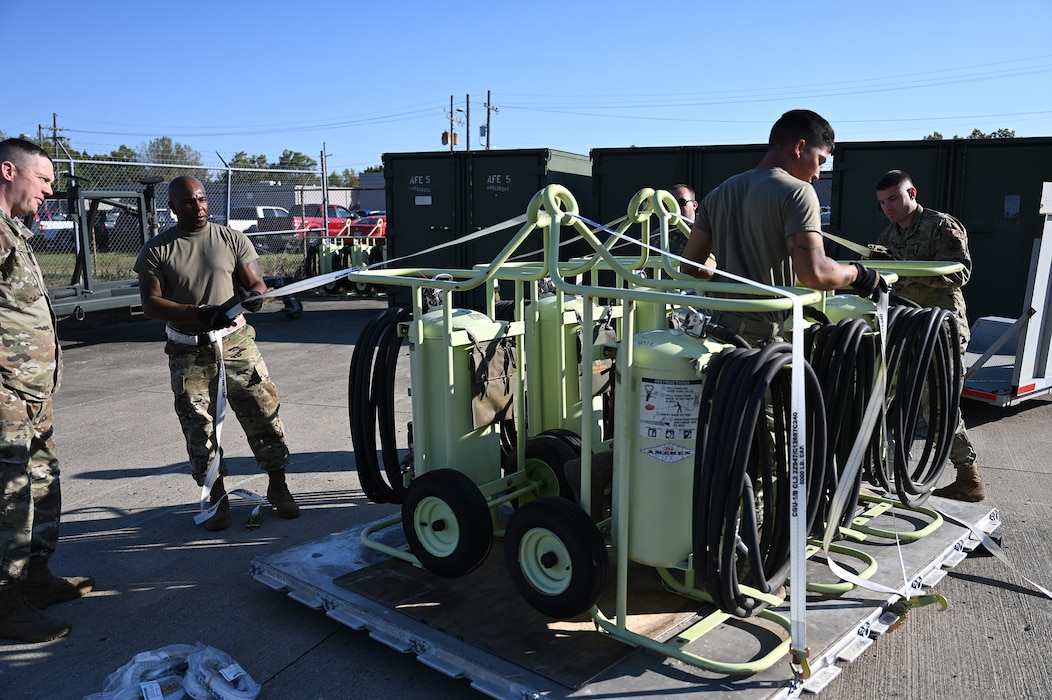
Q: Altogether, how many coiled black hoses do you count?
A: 4